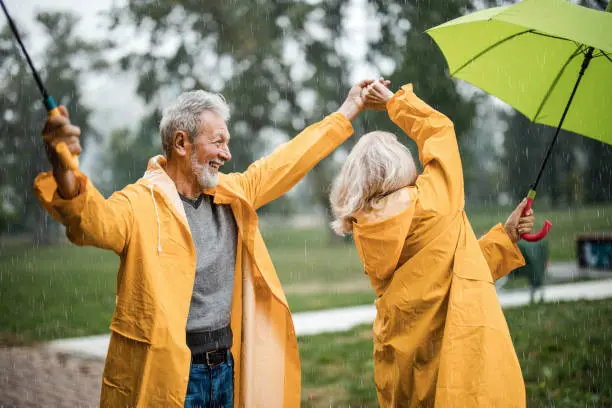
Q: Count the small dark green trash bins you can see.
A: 1